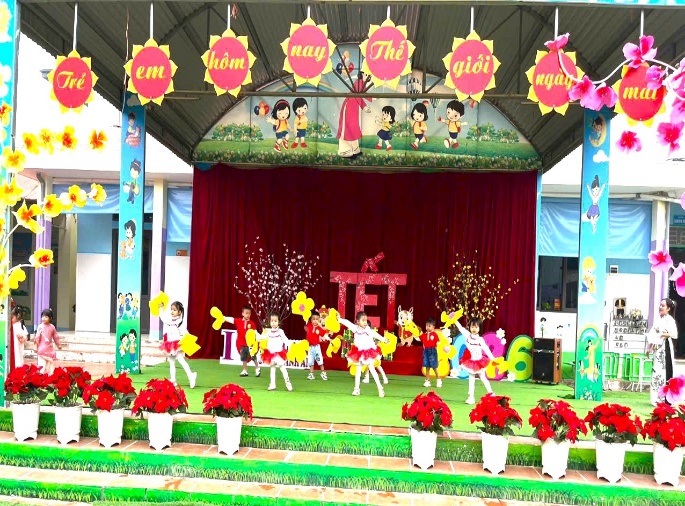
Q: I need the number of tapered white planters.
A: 10